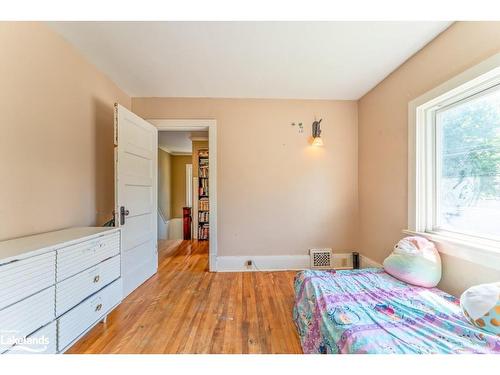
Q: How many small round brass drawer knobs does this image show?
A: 2